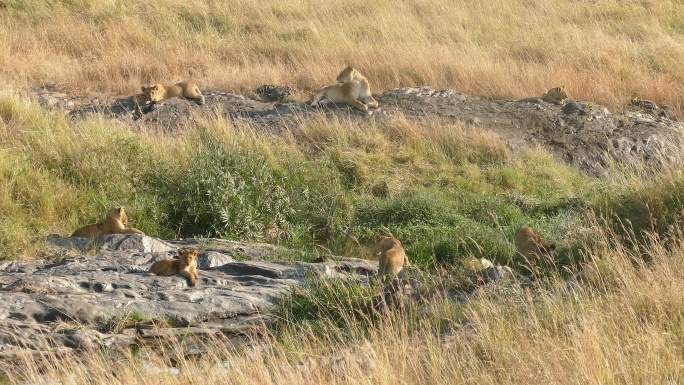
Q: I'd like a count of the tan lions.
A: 7